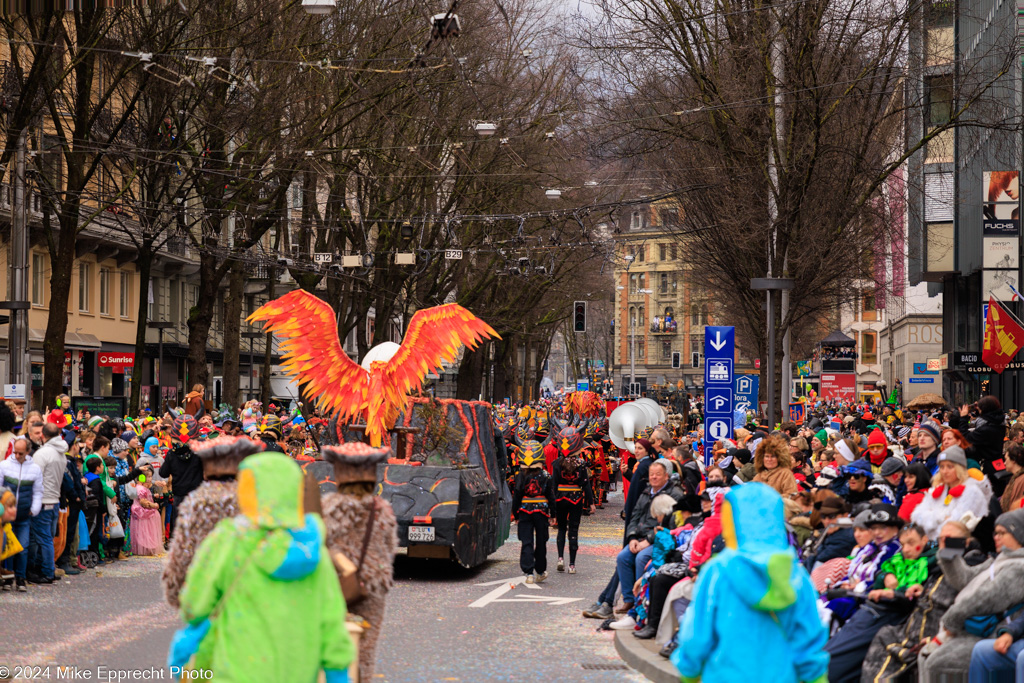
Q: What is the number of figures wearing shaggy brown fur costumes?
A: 2